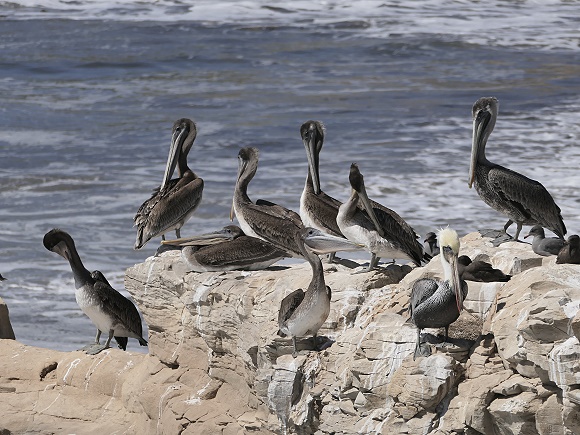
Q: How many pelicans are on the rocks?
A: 9